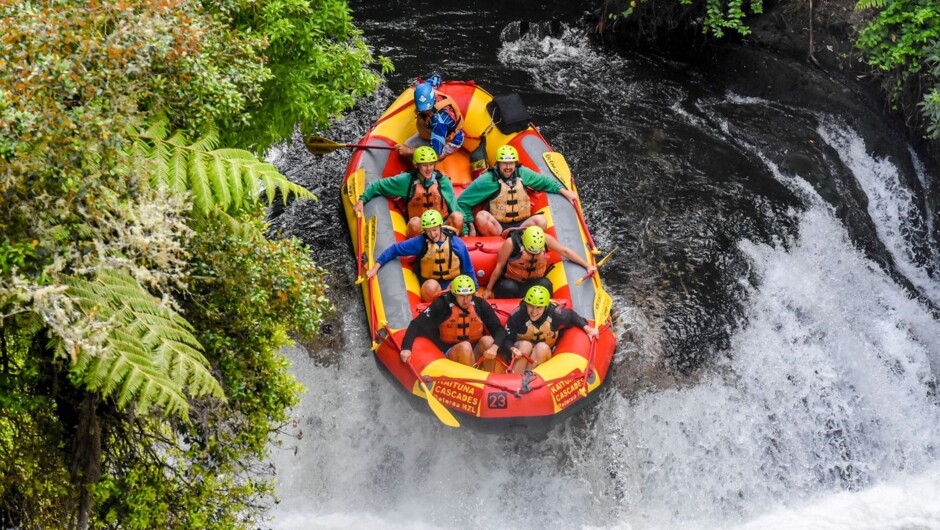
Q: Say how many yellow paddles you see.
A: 7